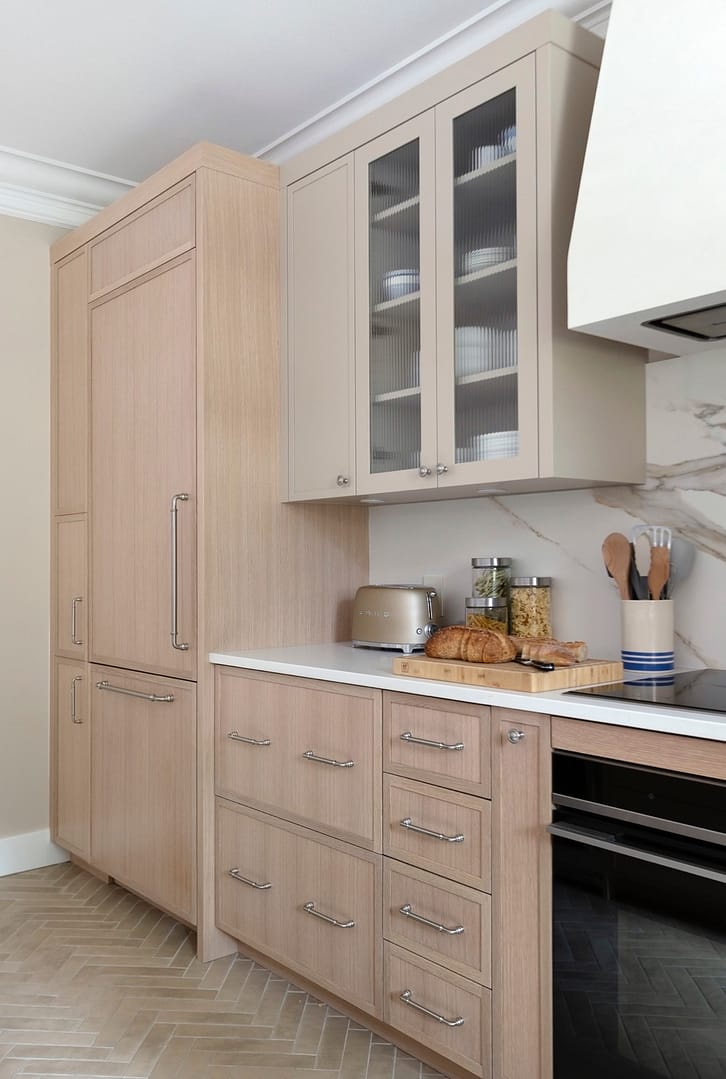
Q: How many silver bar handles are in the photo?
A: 12